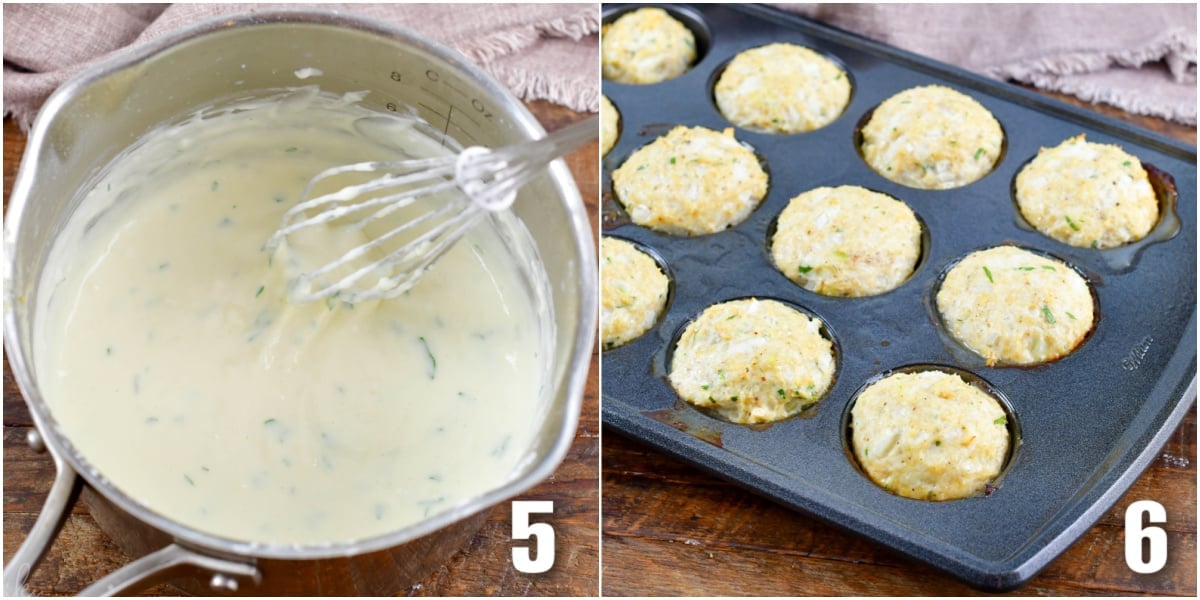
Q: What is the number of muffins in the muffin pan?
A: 11